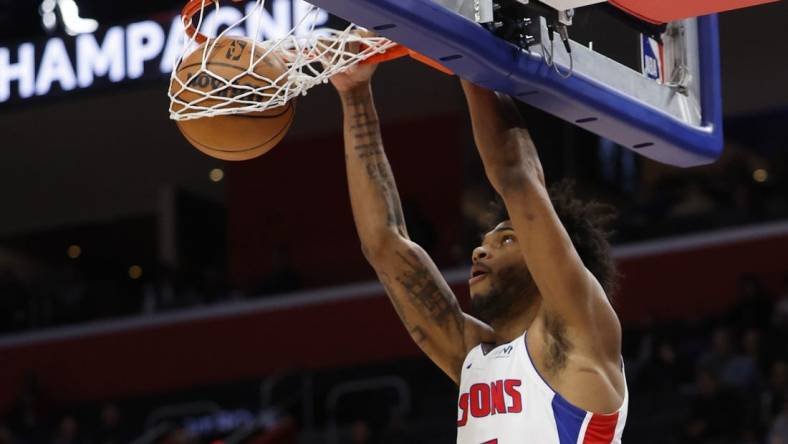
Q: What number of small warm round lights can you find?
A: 4